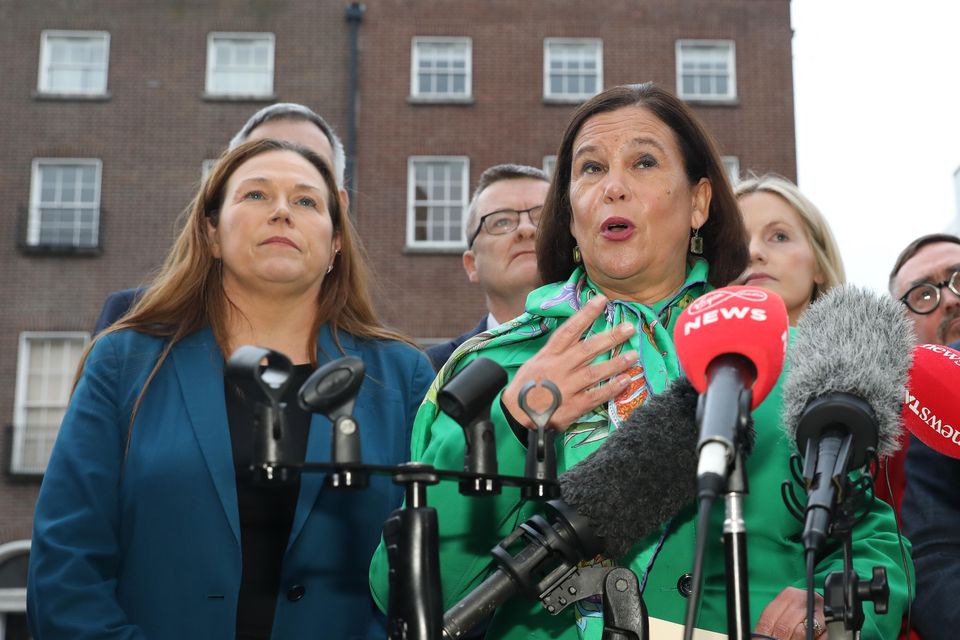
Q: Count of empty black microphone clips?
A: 4